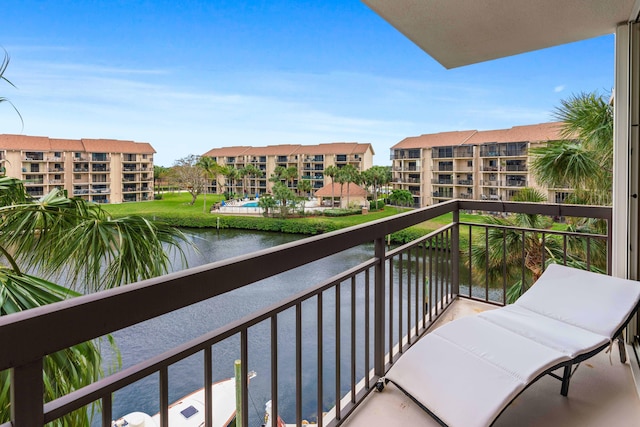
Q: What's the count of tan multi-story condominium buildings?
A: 3